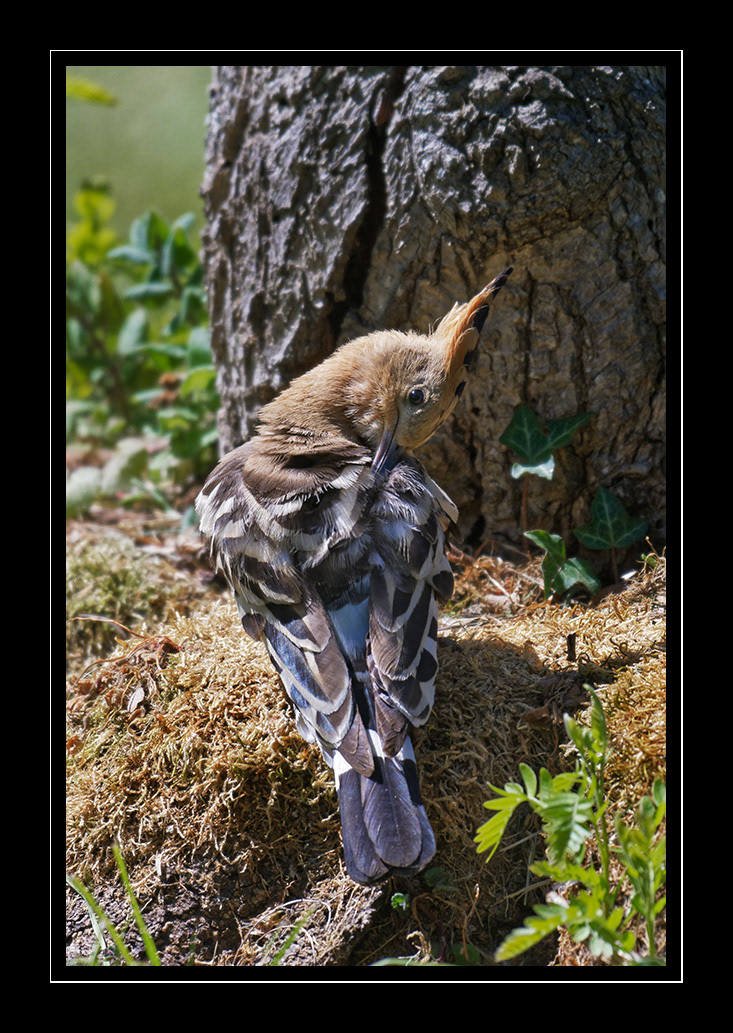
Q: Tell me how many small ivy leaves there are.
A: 3